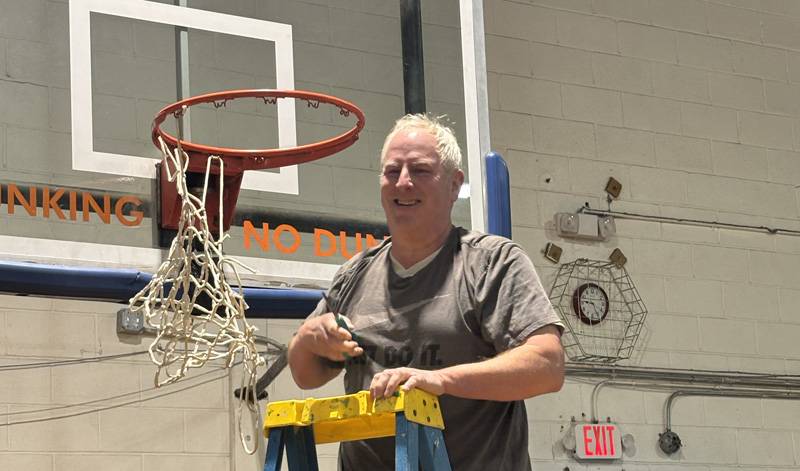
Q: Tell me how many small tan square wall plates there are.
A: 3